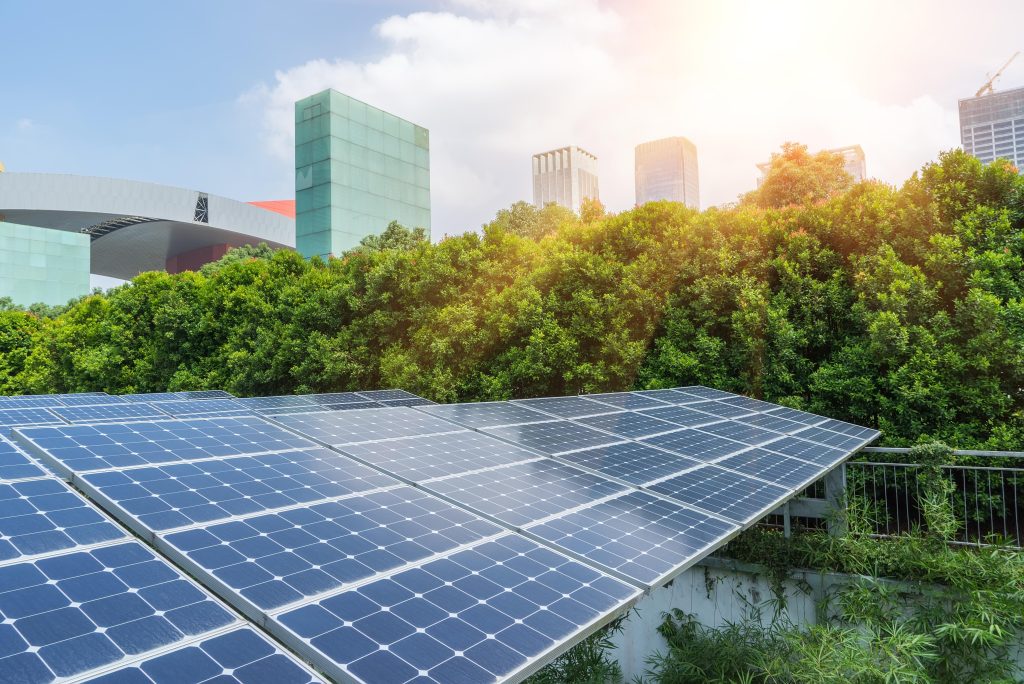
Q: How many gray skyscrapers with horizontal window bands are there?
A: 1